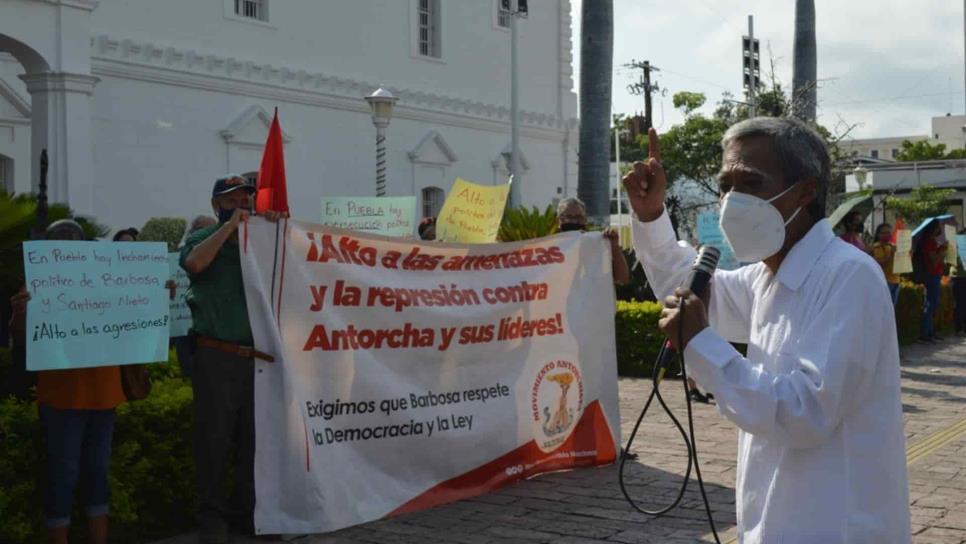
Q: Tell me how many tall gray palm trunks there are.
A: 2